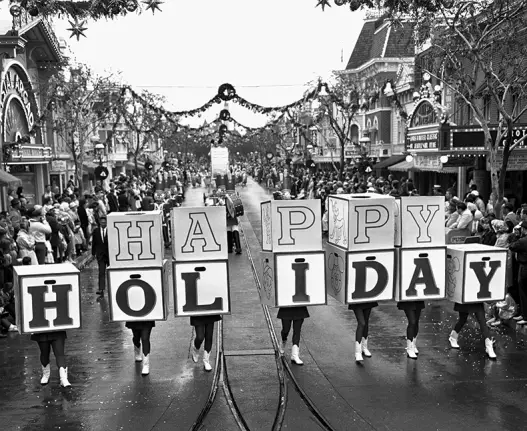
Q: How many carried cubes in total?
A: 12